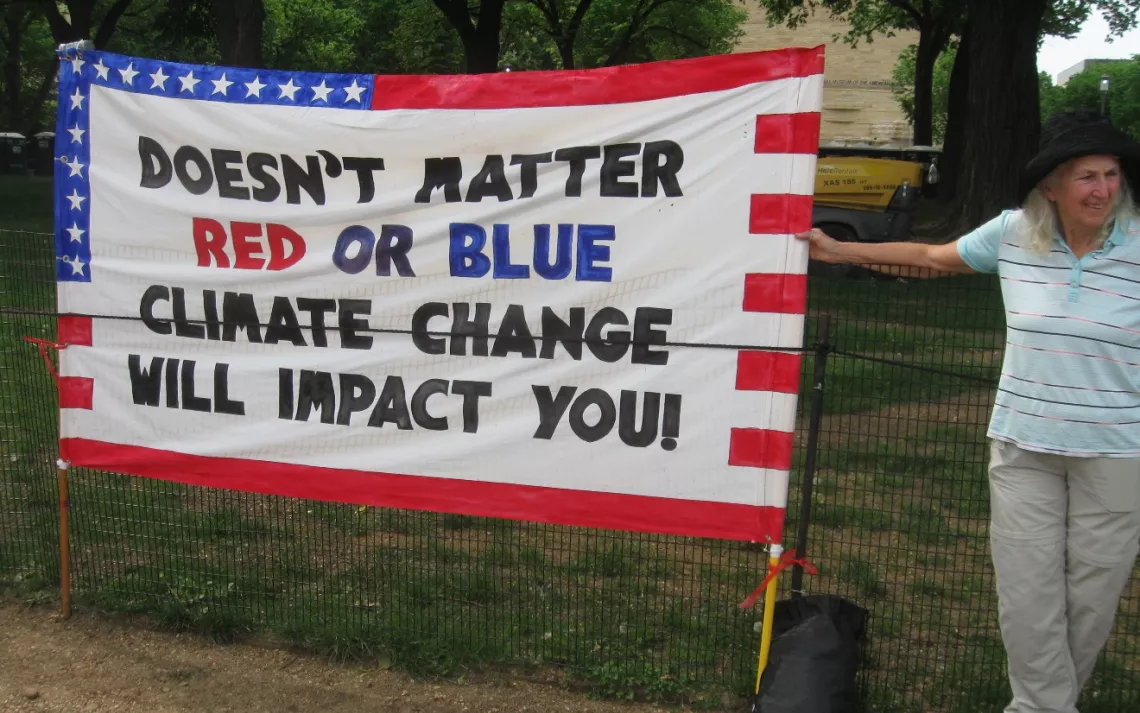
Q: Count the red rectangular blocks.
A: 7